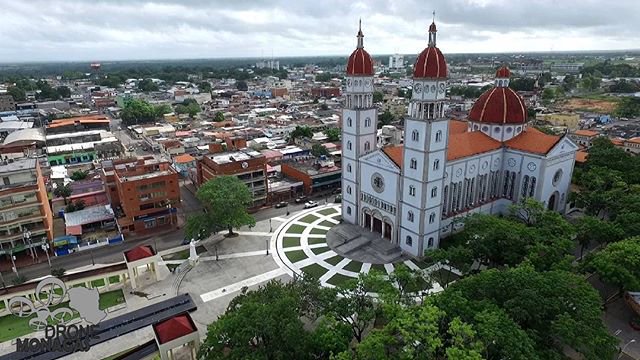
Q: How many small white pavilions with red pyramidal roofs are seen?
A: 2